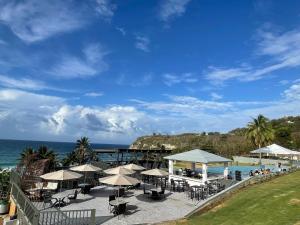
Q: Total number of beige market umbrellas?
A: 6